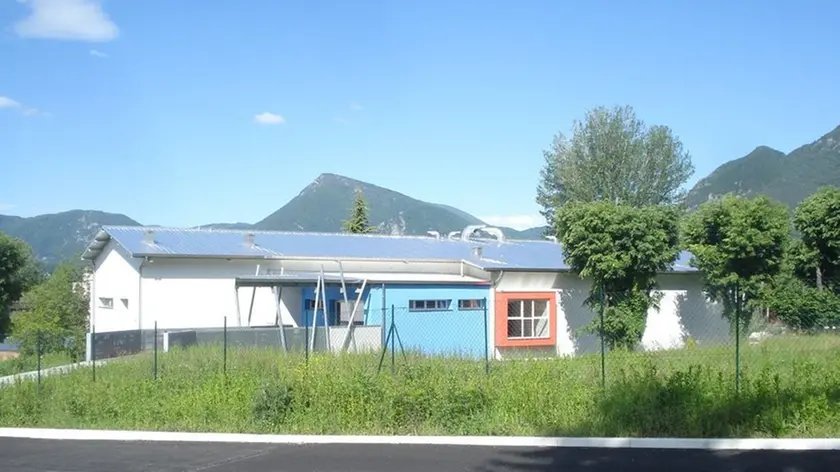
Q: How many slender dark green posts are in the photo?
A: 9